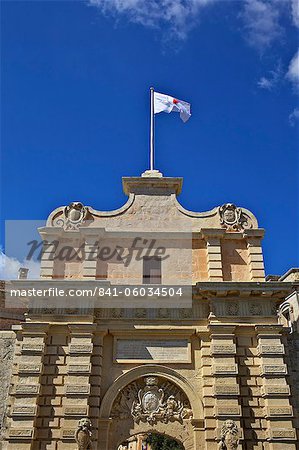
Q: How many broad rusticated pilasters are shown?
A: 4